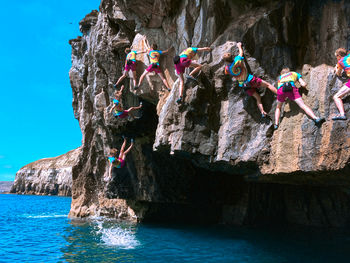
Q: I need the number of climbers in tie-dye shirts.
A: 8